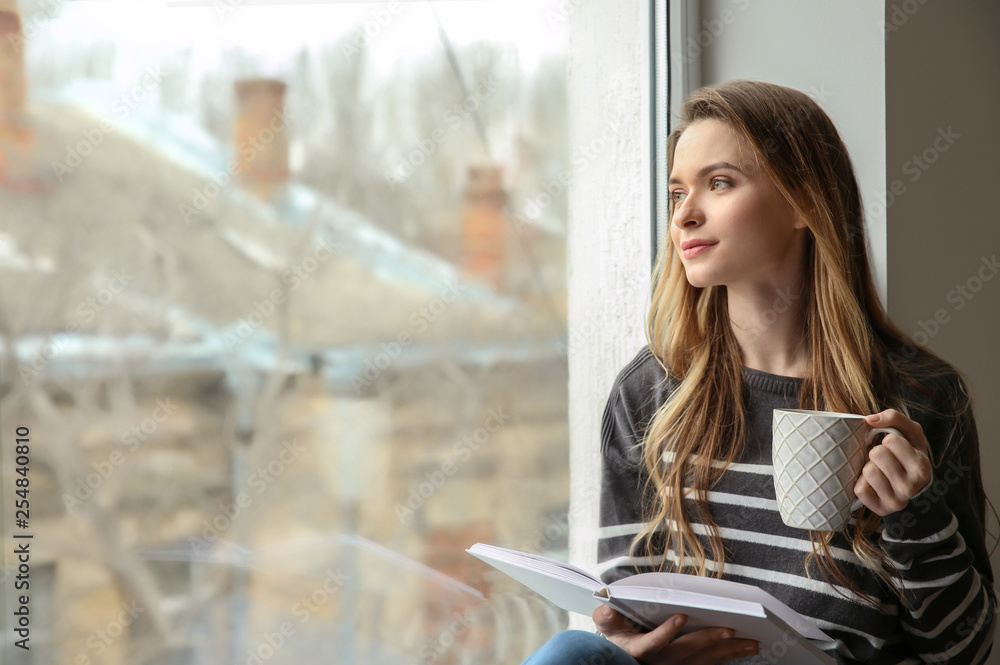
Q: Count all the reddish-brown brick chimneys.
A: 3